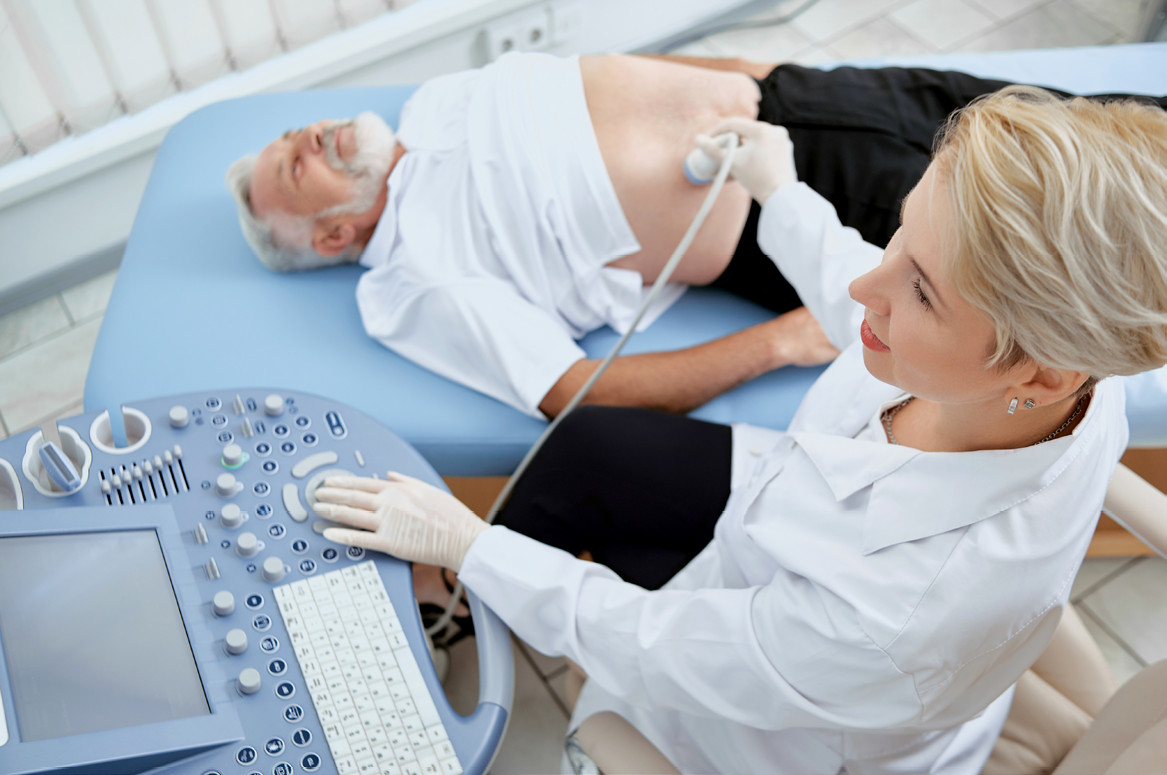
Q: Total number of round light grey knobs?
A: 10